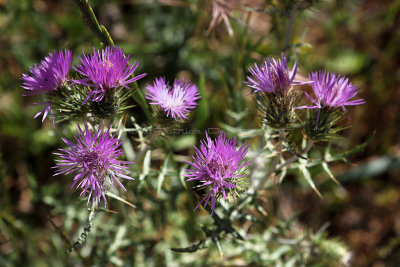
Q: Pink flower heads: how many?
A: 7